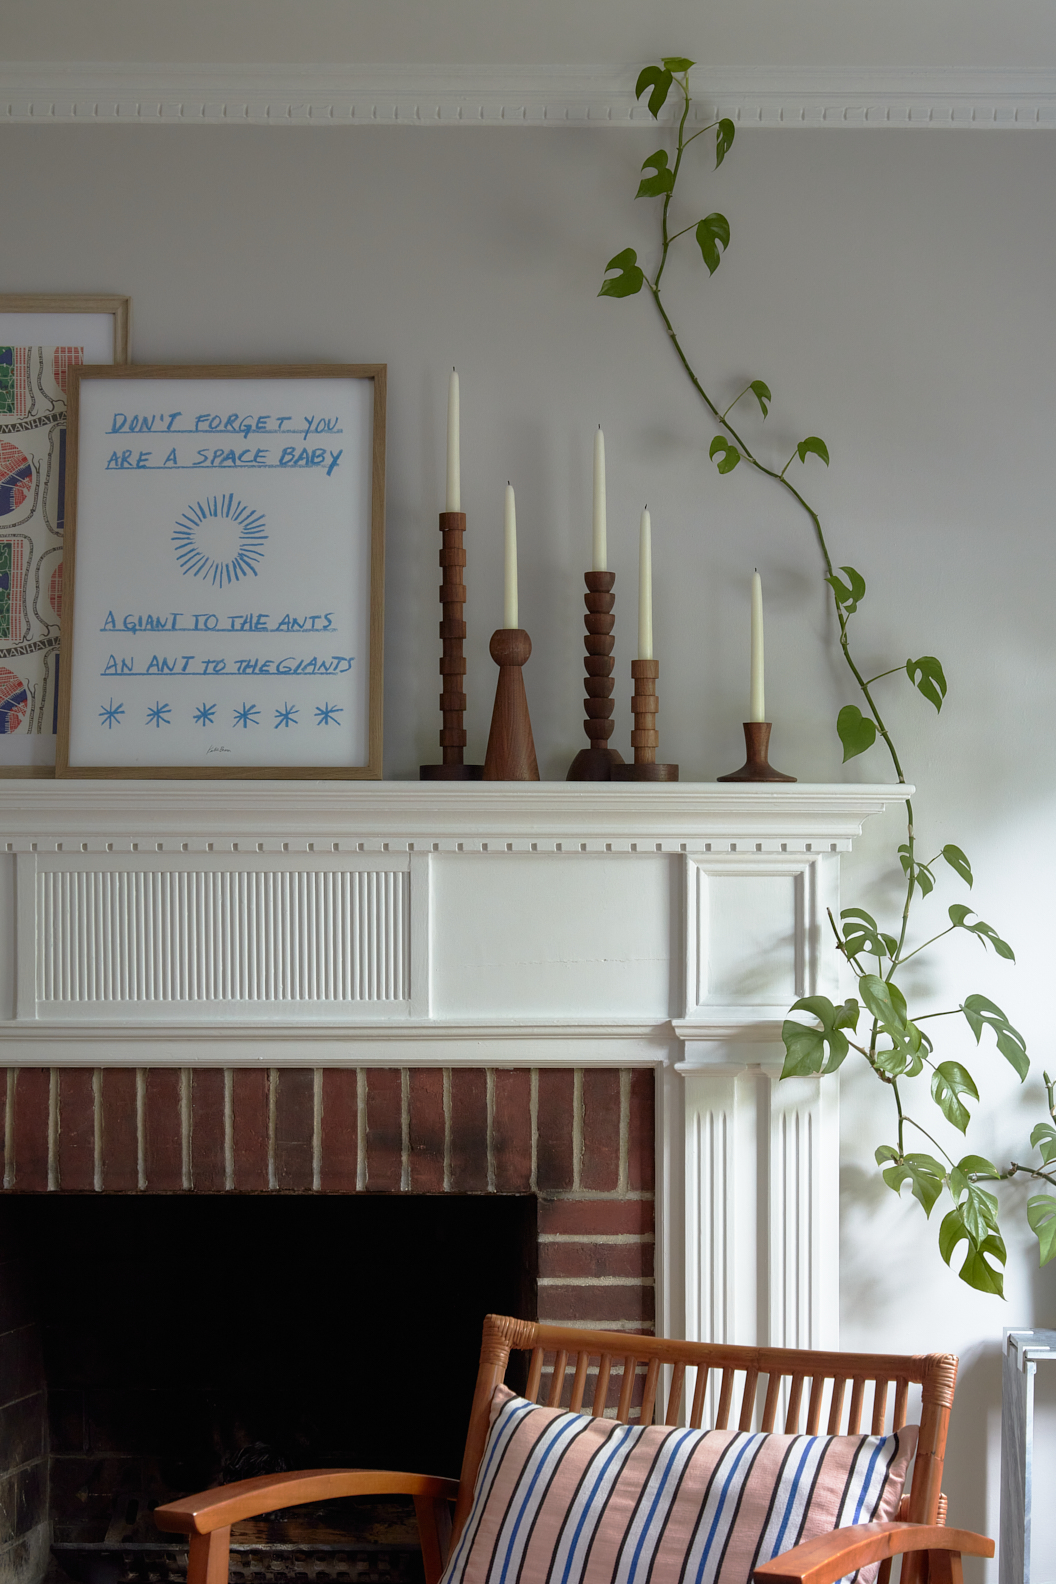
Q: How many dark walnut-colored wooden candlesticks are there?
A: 5